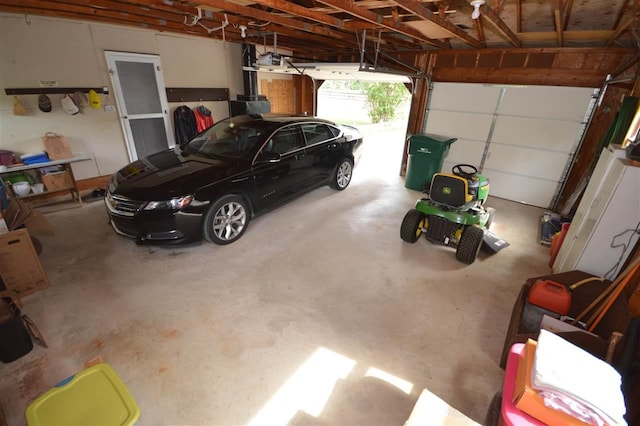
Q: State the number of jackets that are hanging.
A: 2